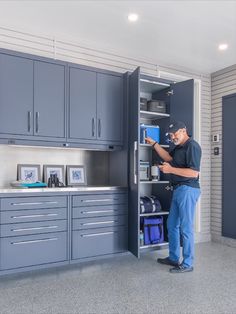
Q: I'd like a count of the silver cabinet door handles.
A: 5